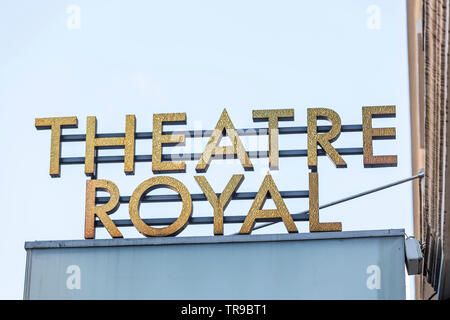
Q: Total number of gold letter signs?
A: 12